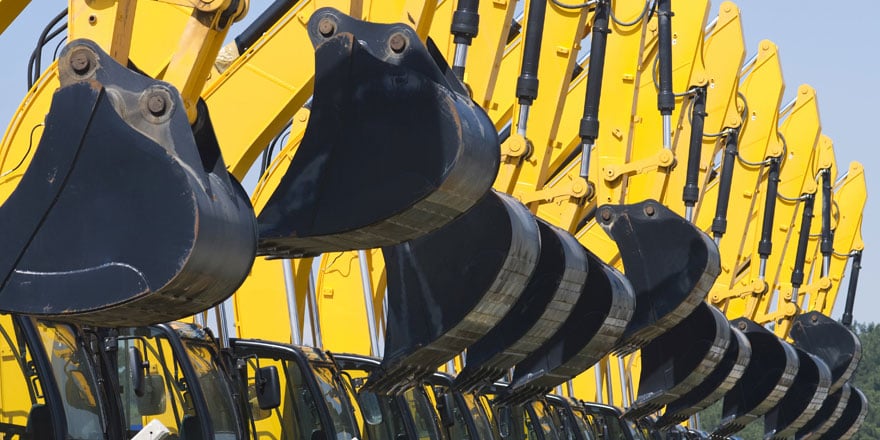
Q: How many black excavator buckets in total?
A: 13